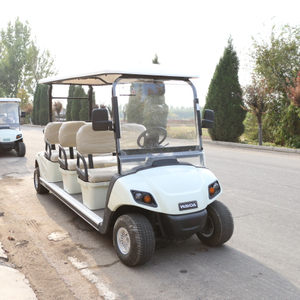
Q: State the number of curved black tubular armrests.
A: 3